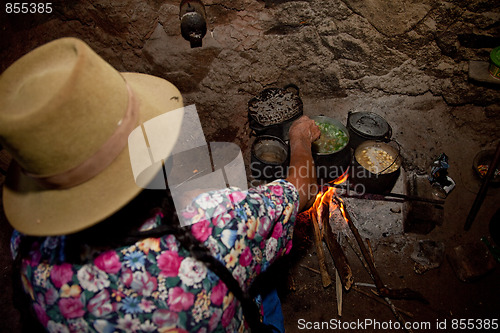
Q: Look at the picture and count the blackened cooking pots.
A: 5